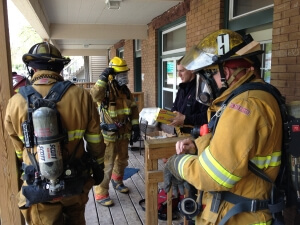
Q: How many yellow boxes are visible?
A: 1